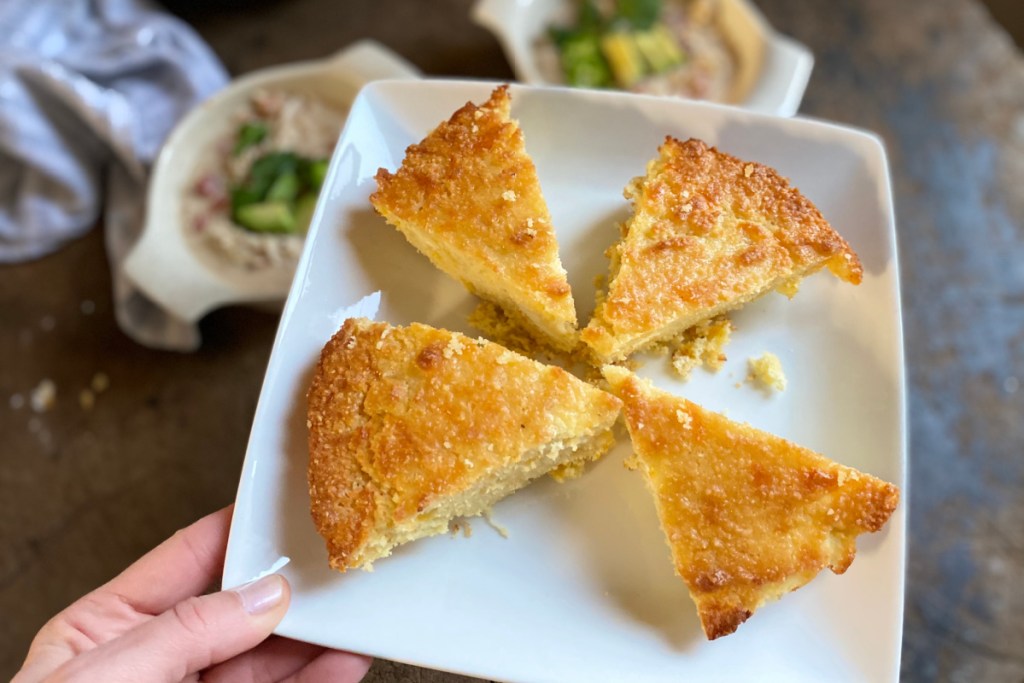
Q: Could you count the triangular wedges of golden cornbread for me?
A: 4